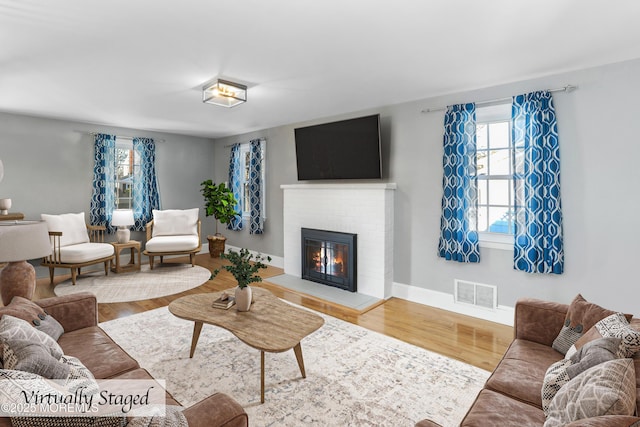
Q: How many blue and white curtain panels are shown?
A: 6